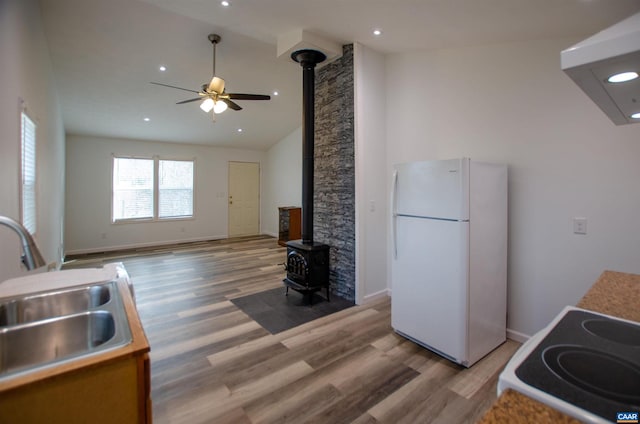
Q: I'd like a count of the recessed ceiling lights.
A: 6